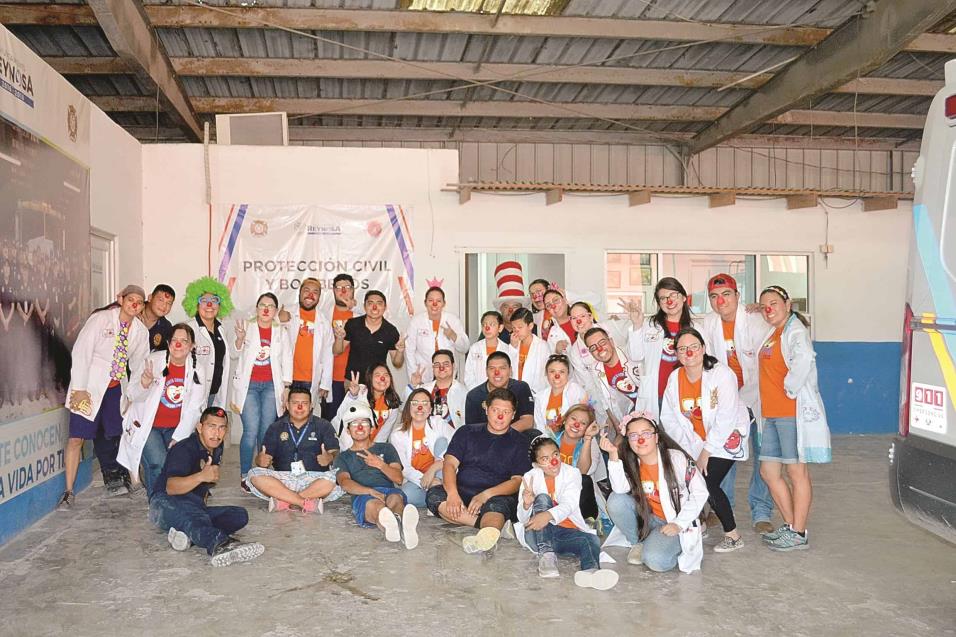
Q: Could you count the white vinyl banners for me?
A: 1